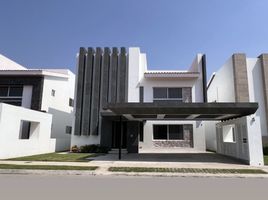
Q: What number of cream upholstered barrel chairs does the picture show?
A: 0